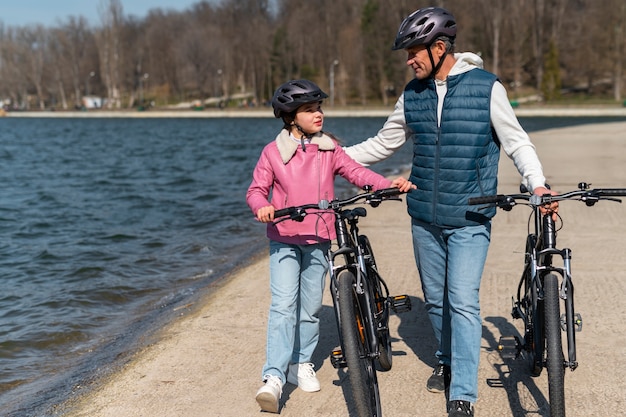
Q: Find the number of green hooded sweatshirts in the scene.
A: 0